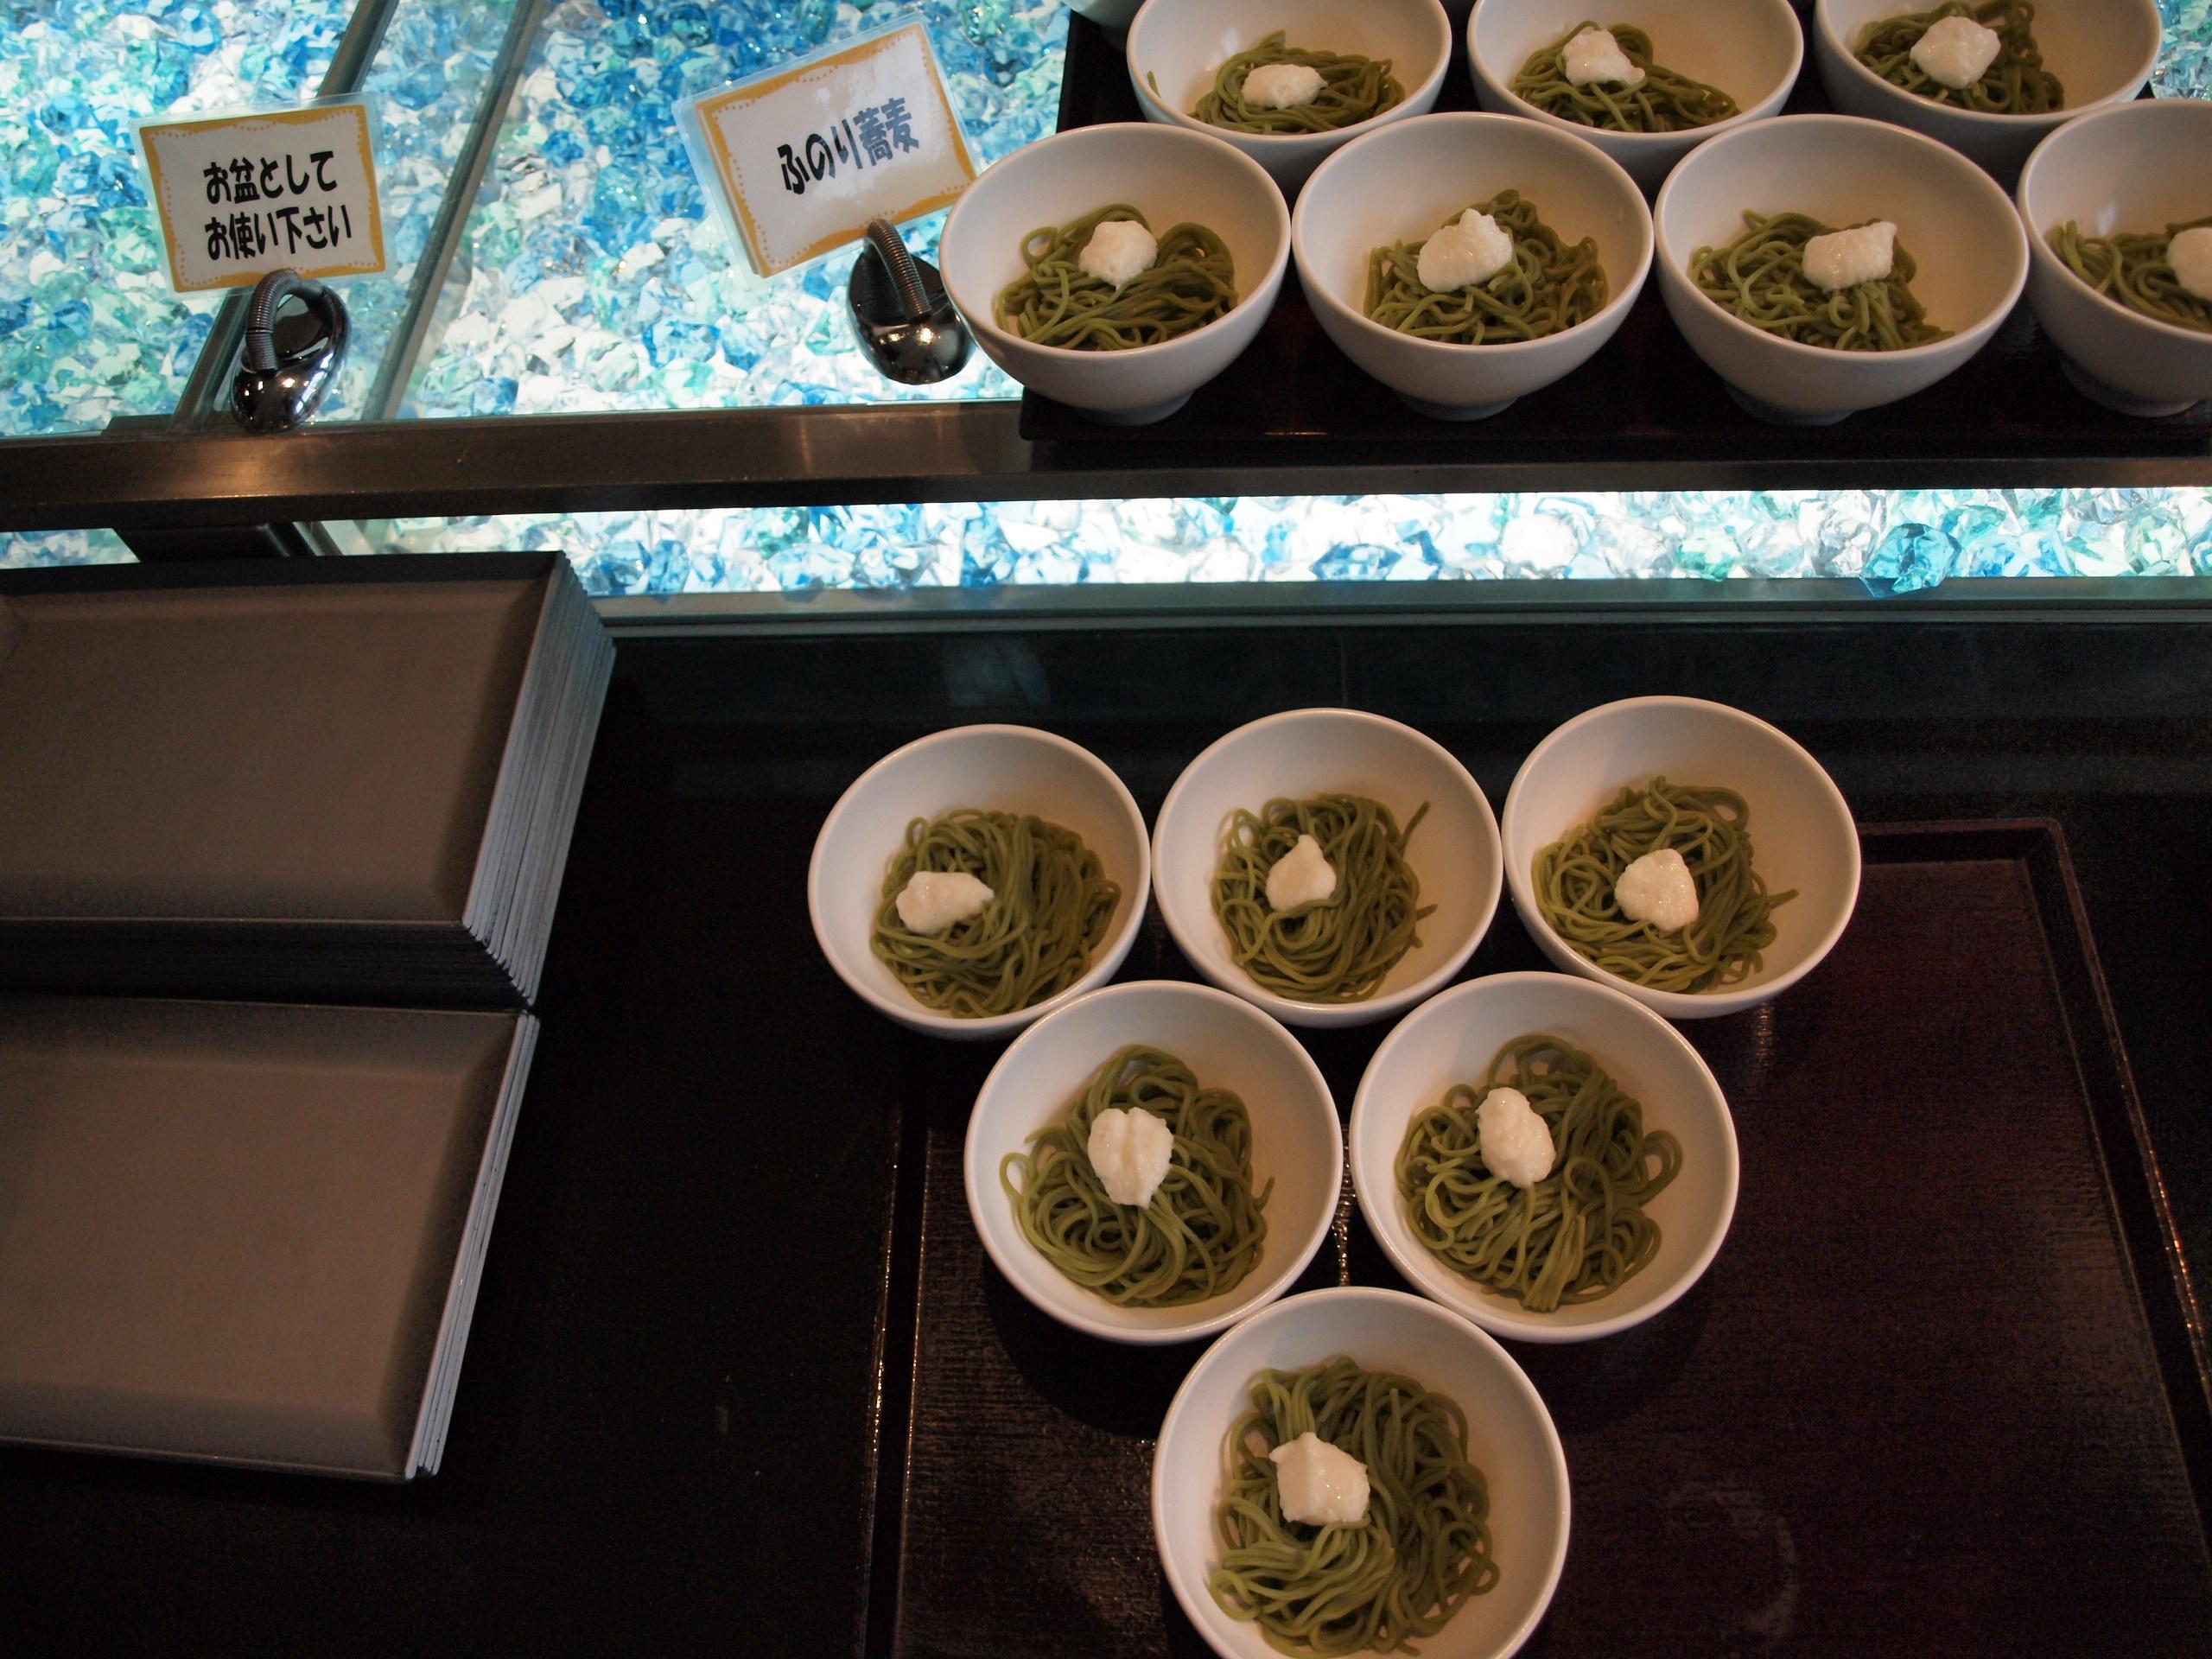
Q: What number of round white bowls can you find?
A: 13